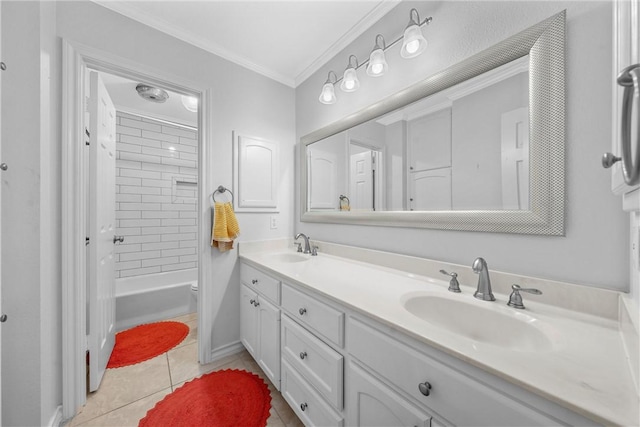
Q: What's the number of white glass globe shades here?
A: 4